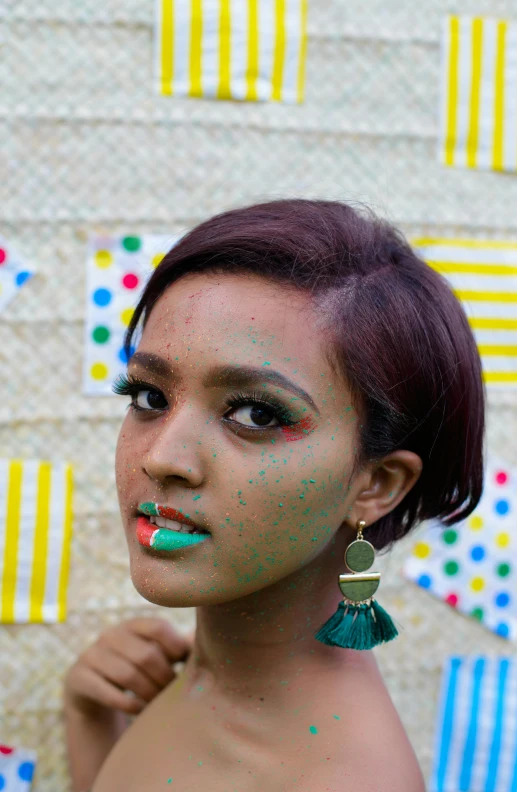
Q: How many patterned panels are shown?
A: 9